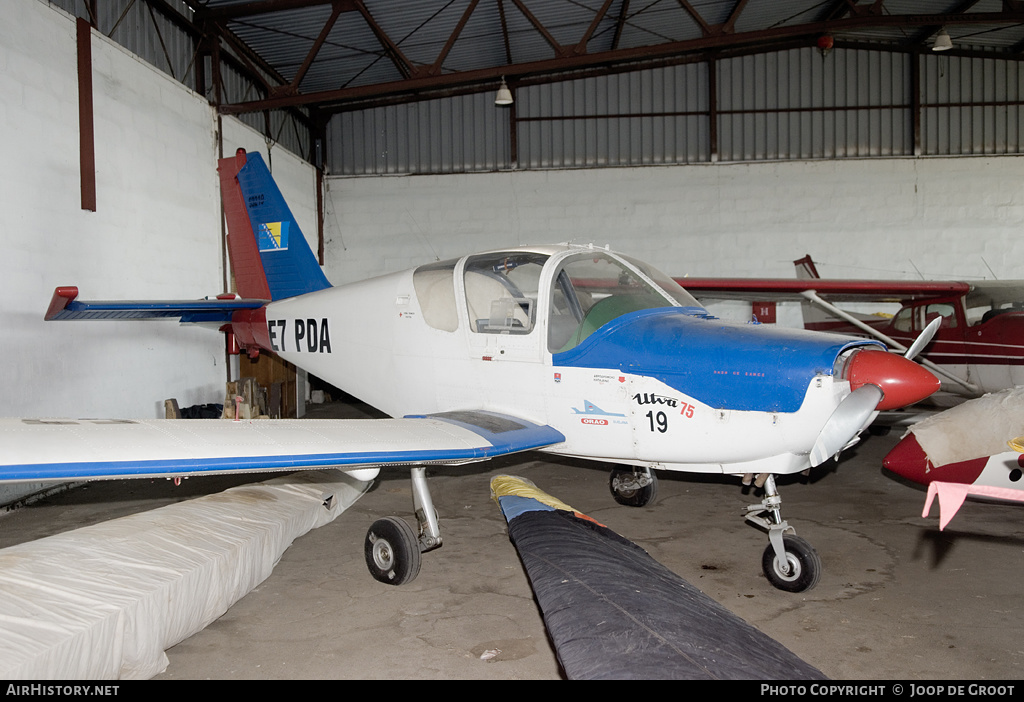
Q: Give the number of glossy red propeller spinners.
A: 1